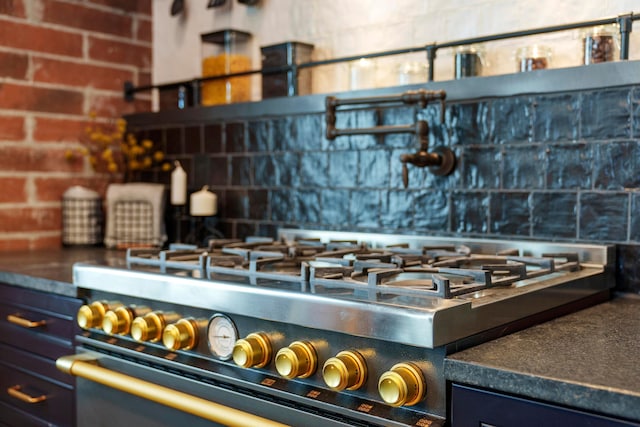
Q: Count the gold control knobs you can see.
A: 8